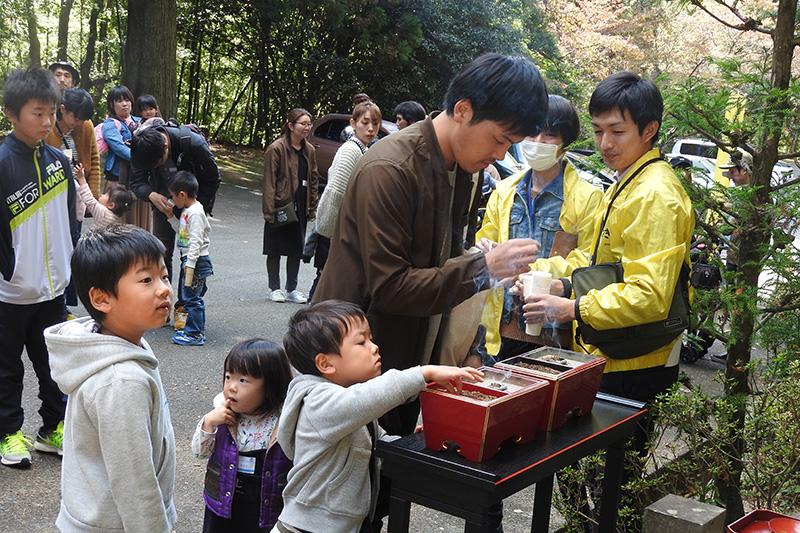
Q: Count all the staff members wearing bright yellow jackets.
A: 2